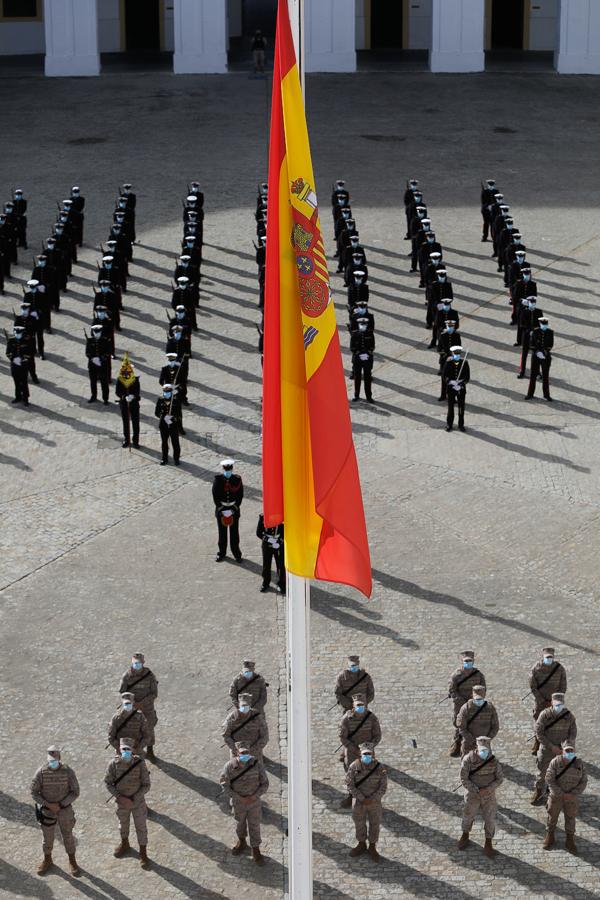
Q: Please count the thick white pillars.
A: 5